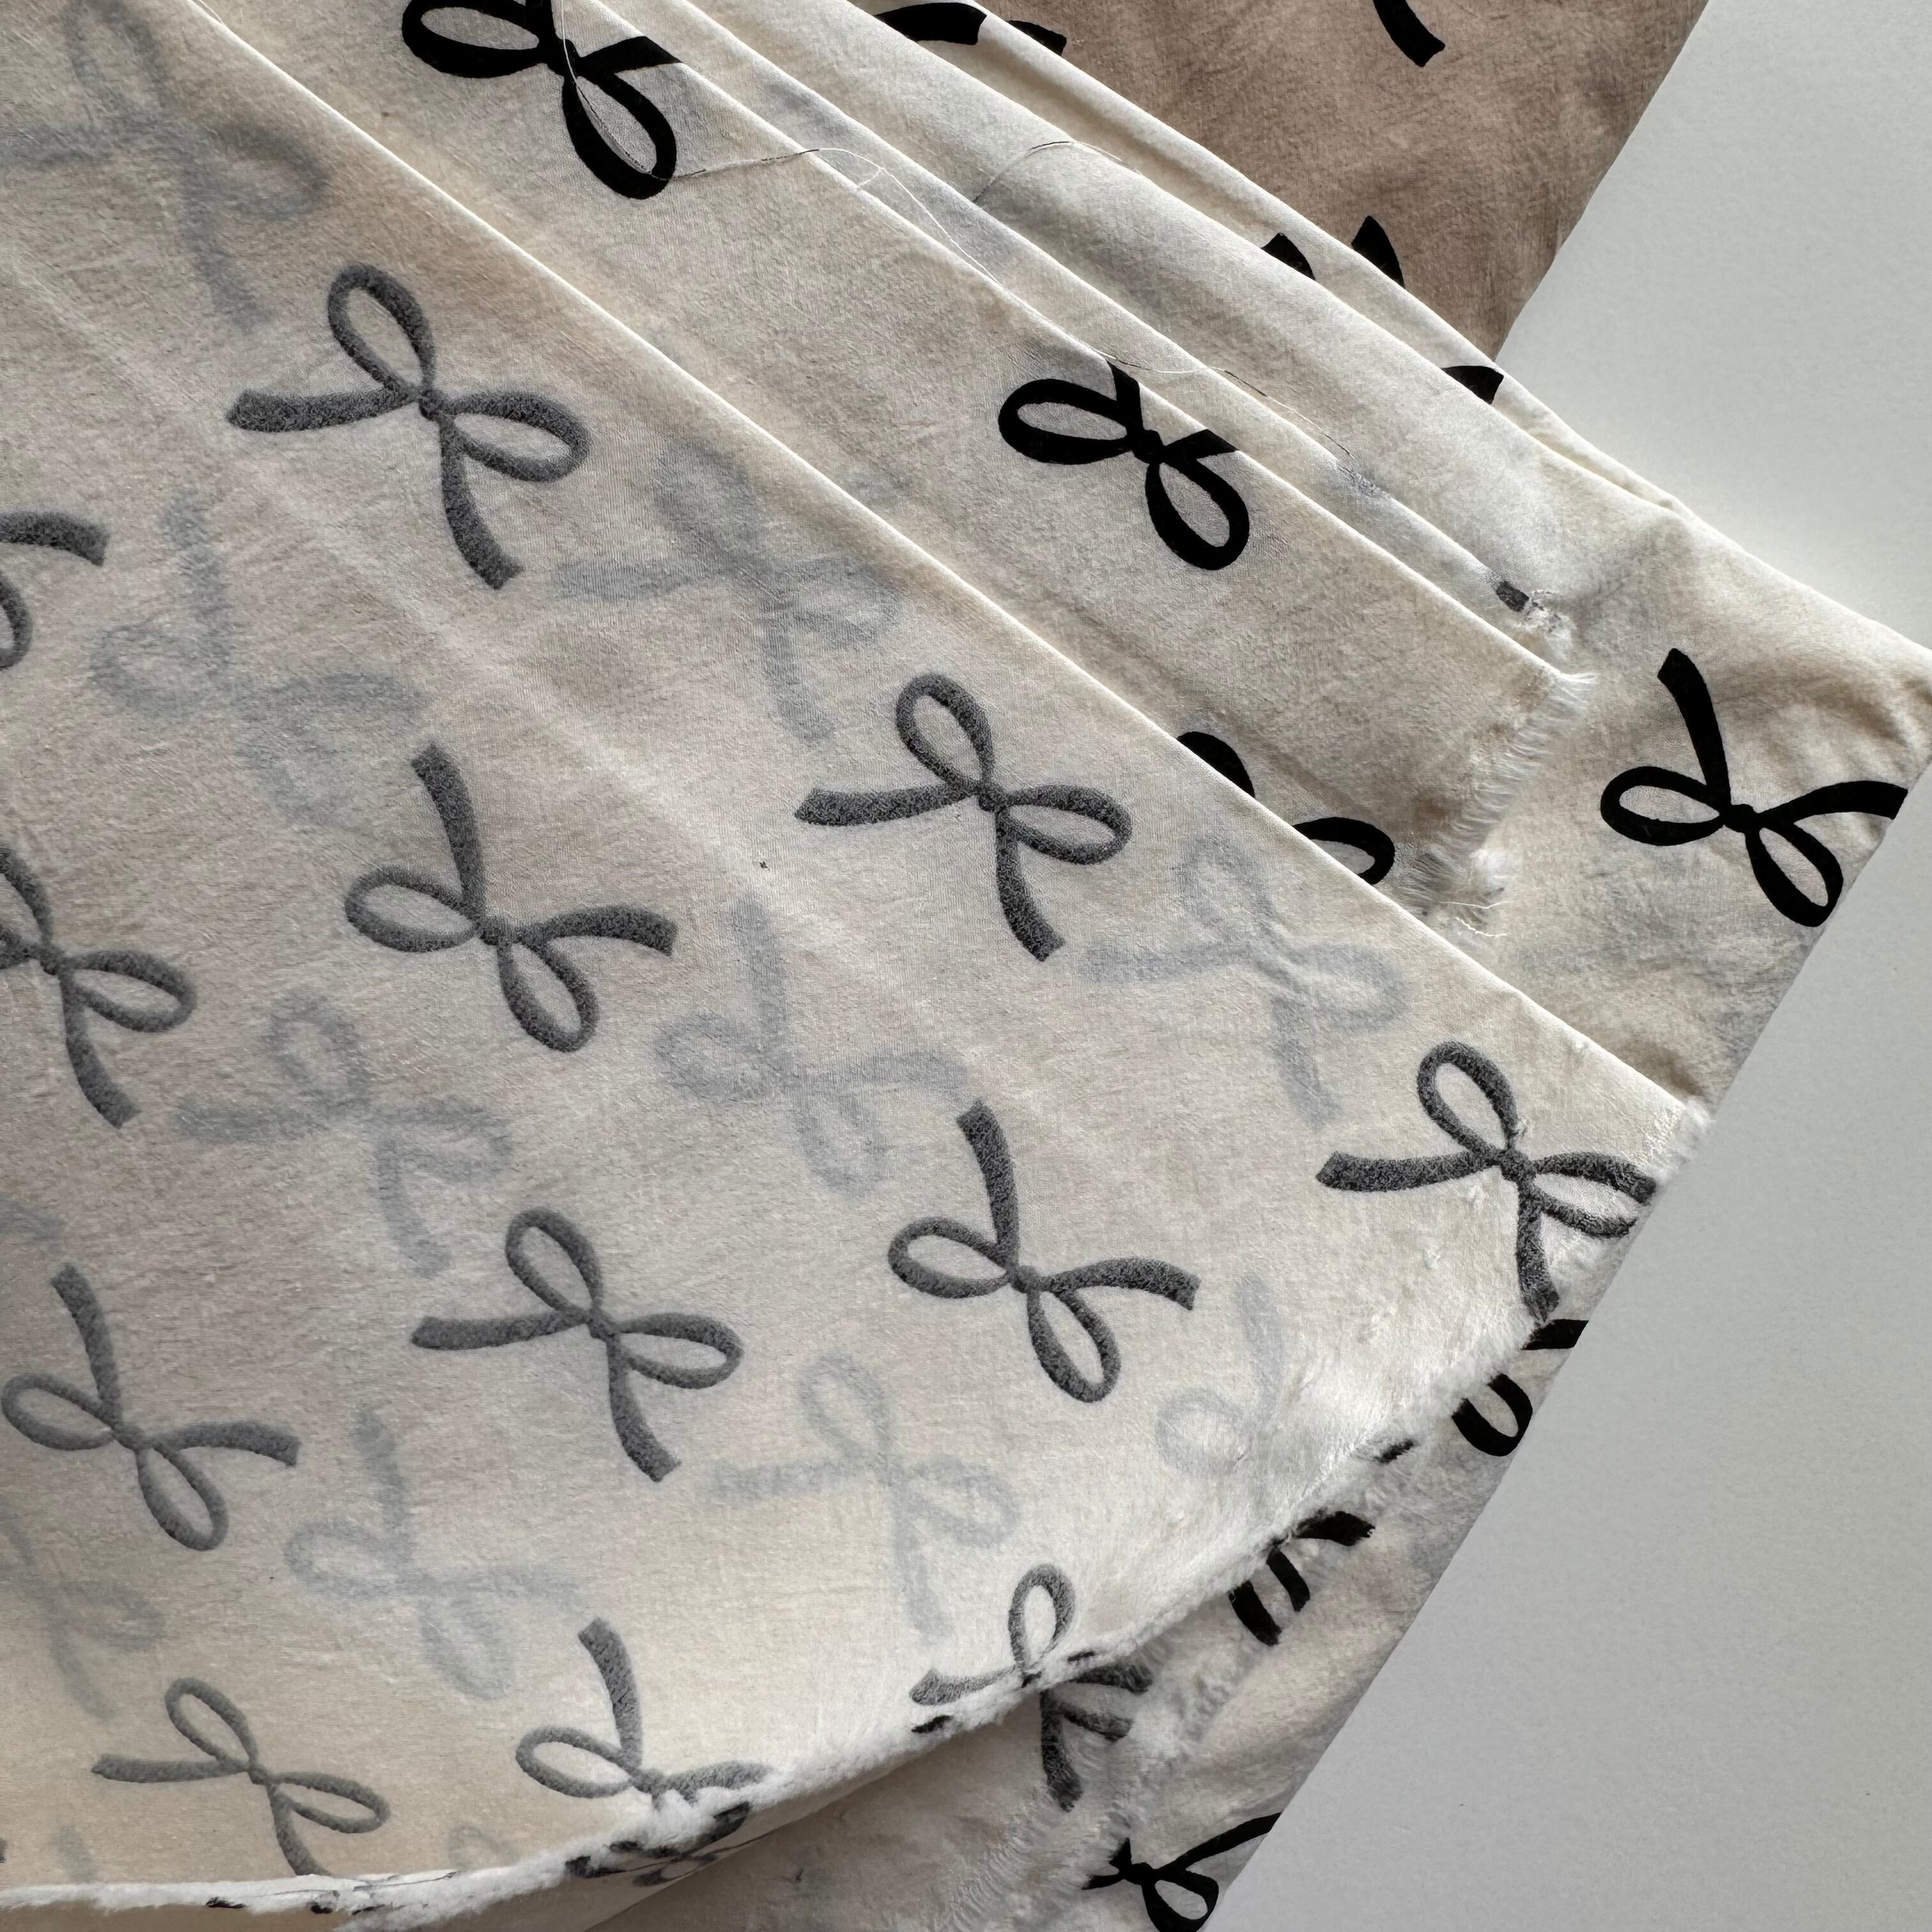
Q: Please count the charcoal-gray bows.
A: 12